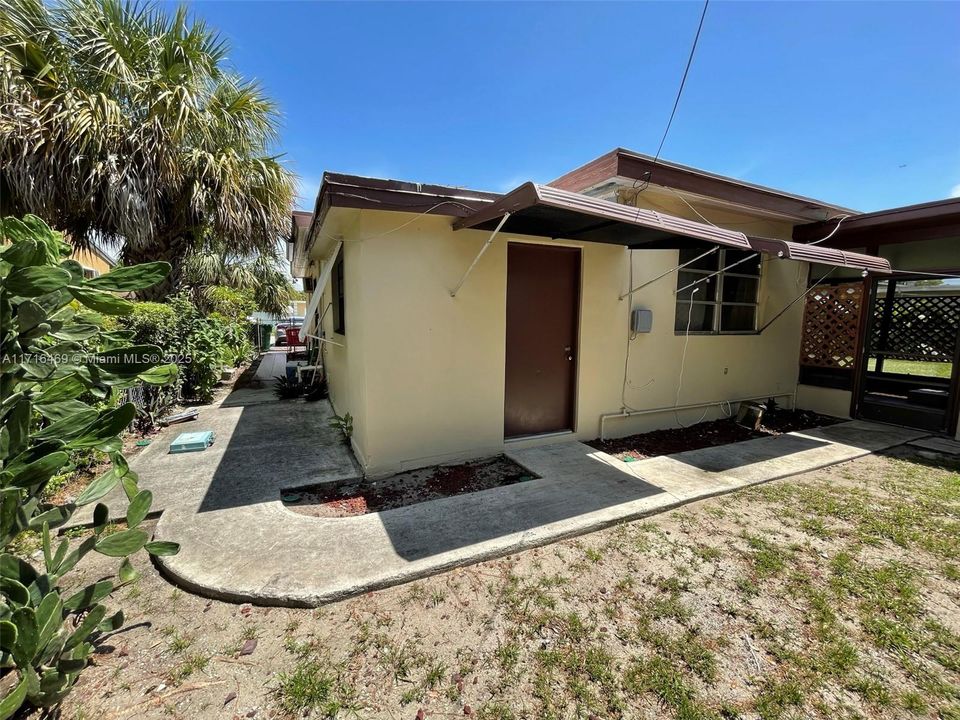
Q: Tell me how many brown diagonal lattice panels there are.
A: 1